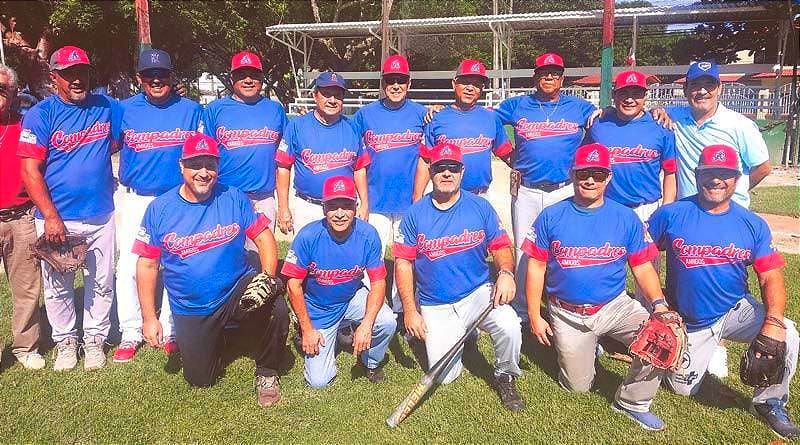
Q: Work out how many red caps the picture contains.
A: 11